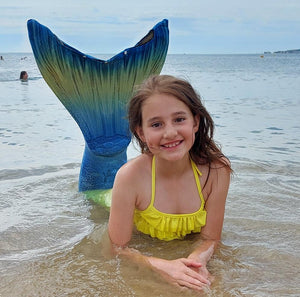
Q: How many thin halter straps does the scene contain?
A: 2